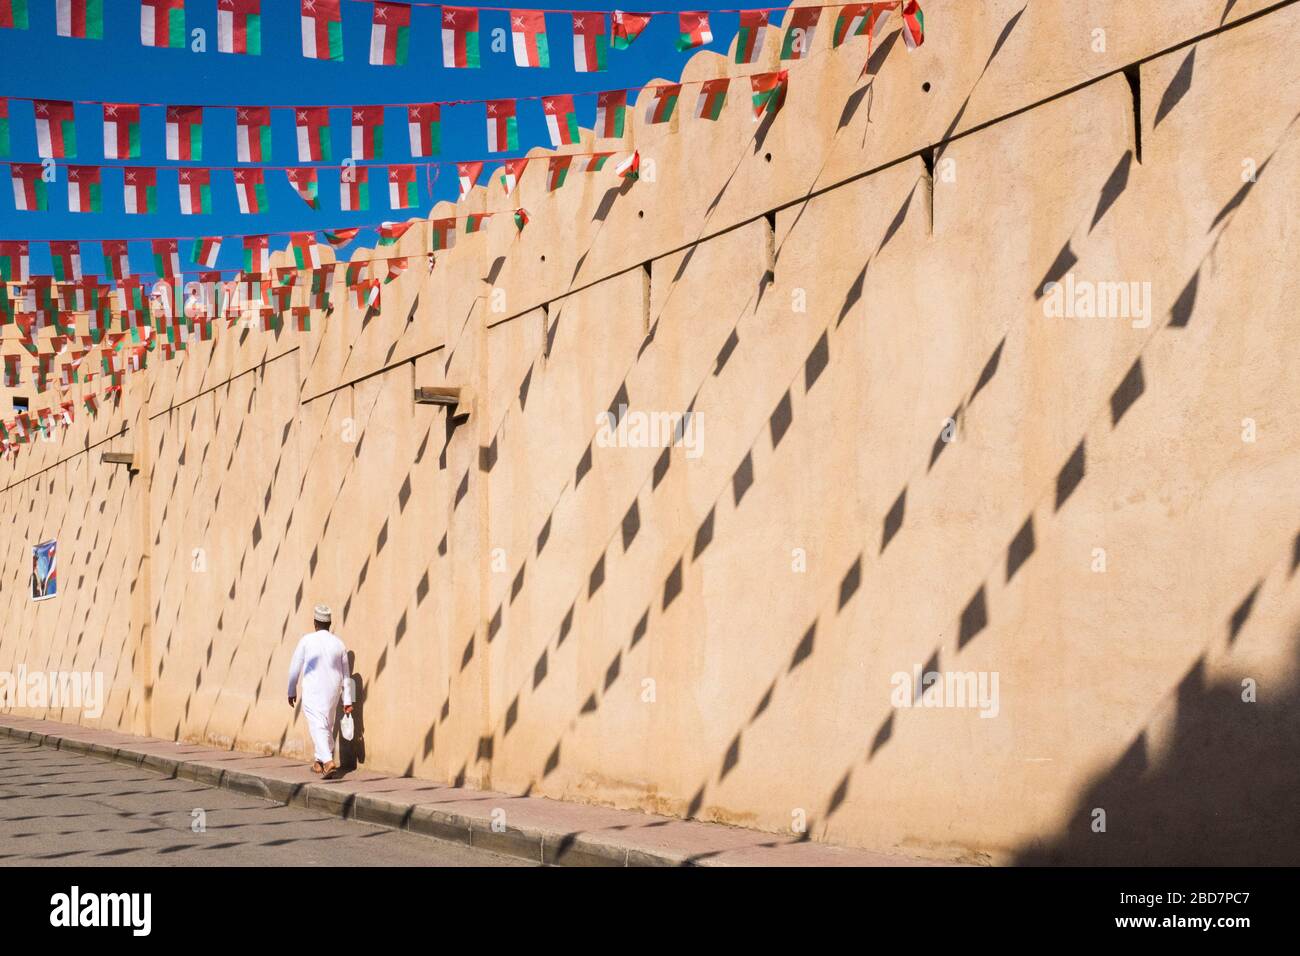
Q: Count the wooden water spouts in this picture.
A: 2